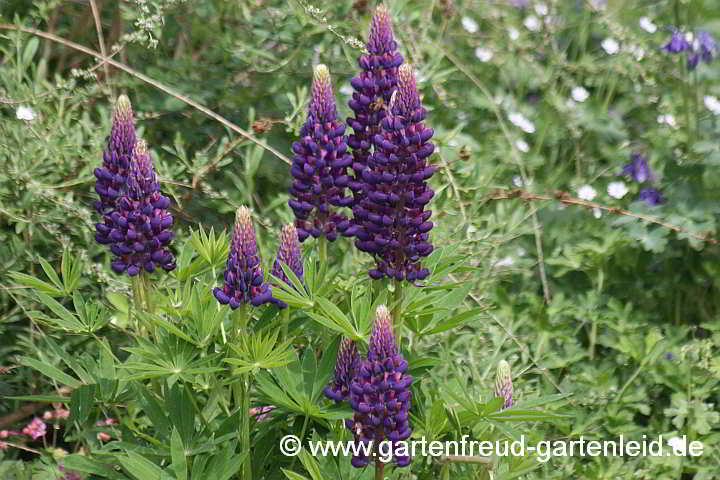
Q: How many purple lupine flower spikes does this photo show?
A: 10